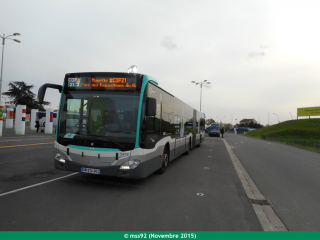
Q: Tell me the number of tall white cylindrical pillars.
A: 5